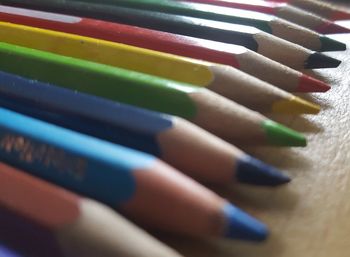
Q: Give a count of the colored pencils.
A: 11